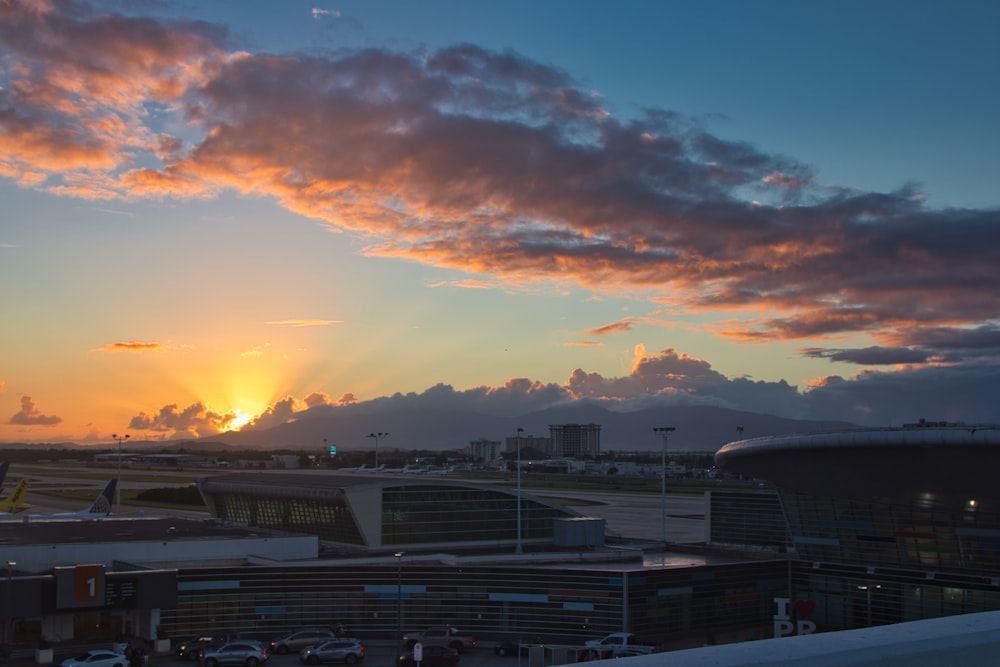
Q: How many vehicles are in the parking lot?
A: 9